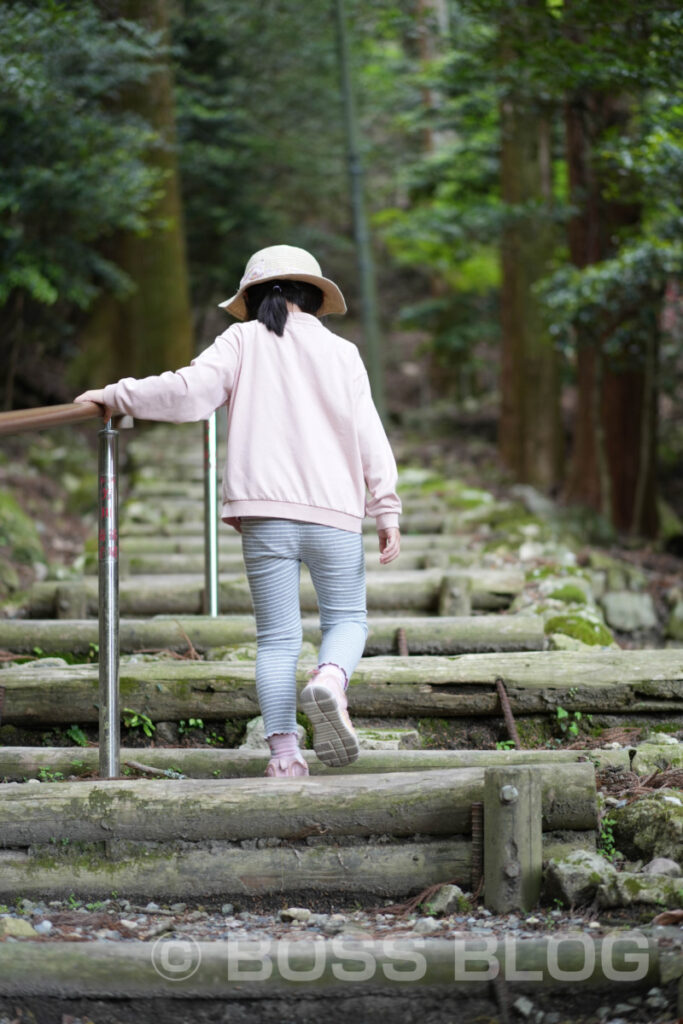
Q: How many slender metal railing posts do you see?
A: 2